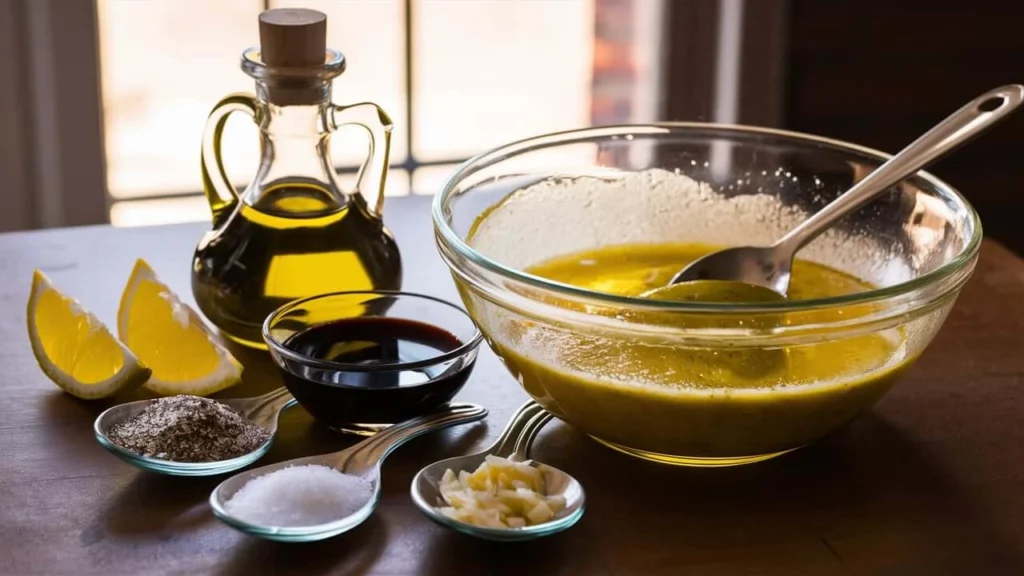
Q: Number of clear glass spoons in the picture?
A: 3